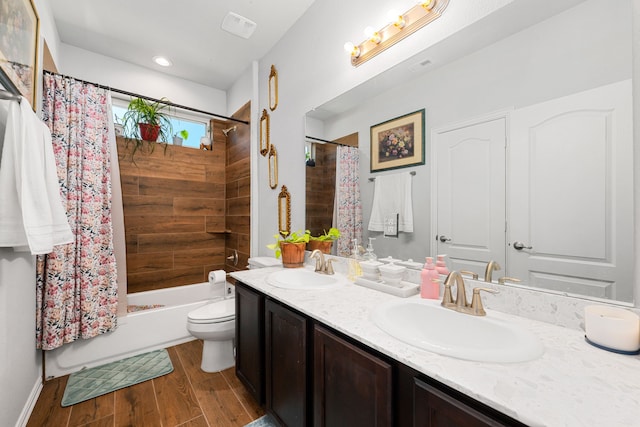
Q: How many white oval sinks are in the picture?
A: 2